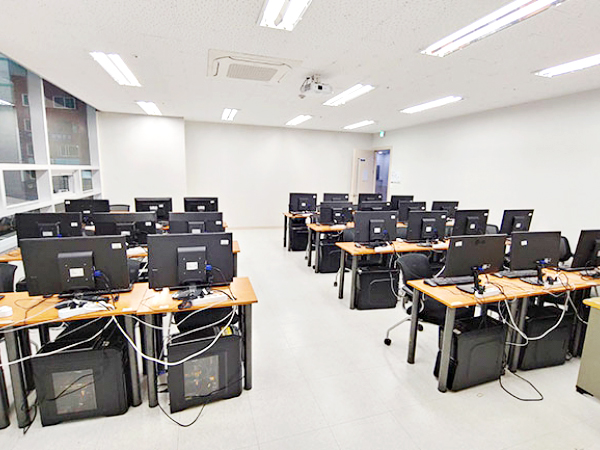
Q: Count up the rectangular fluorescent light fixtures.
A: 10